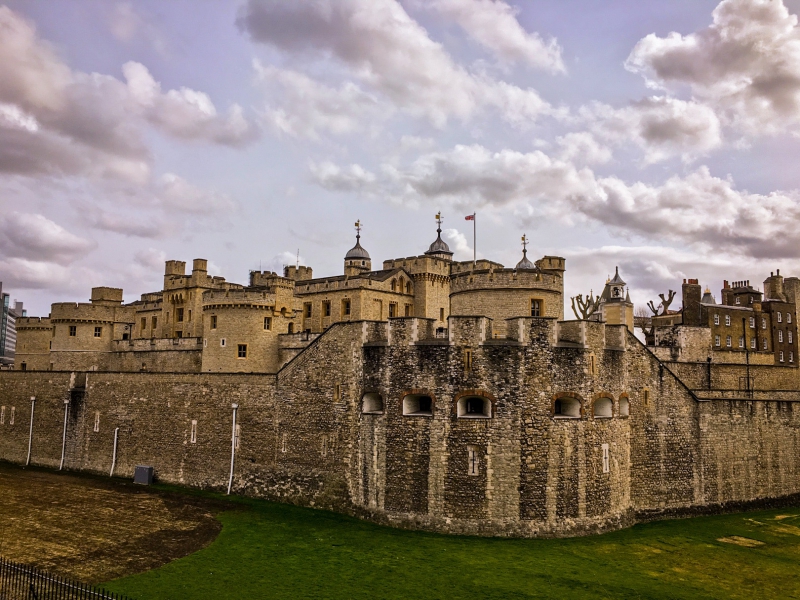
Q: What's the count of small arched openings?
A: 6